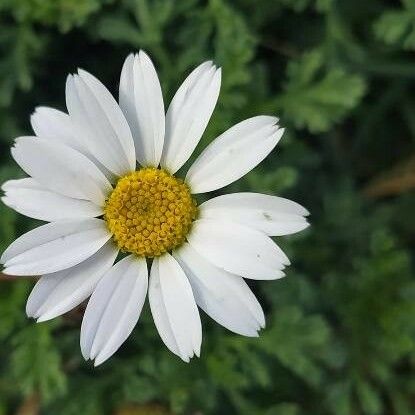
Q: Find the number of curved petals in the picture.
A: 14